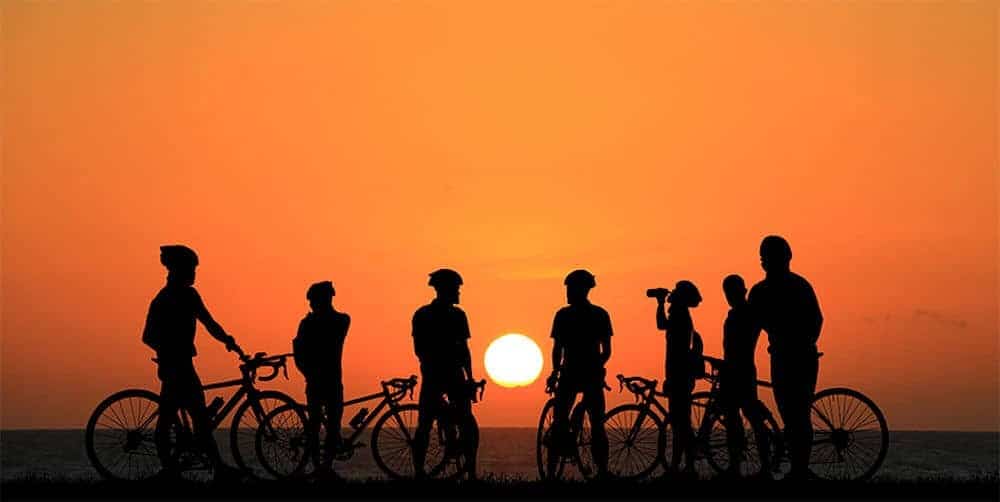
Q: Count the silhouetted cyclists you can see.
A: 7